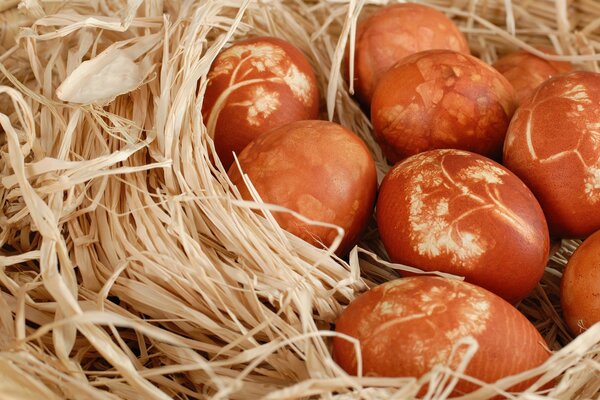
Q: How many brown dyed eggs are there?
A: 9